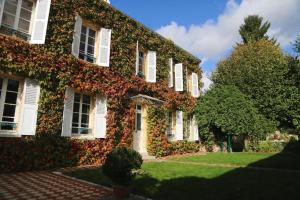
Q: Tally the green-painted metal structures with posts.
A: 1